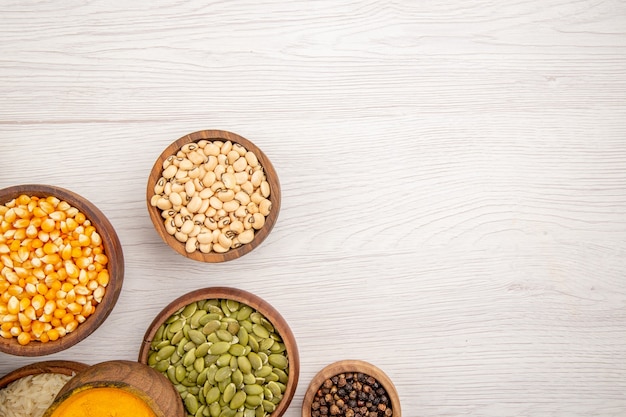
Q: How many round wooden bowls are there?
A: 6